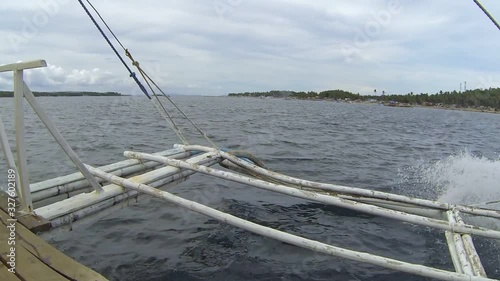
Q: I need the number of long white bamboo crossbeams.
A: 3